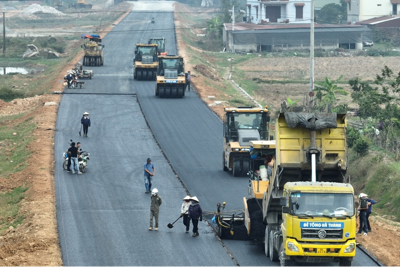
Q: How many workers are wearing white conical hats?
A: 3